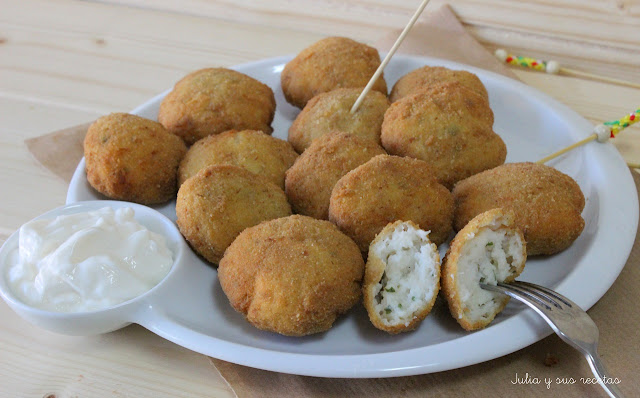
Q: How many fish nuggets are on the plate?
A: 13